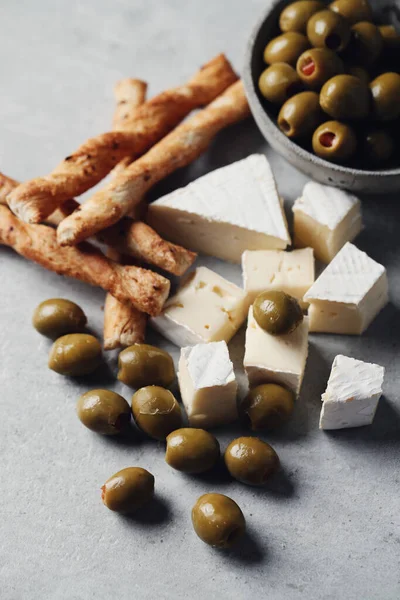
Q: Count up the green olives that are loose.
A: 11